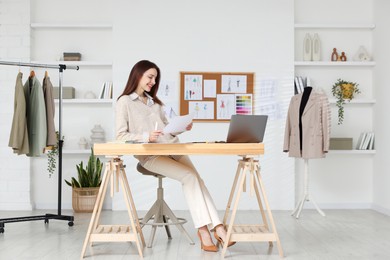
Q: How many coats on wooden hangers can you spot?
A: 3